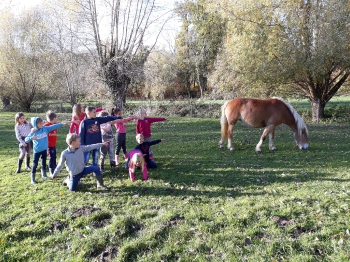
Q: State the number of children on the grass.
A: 11